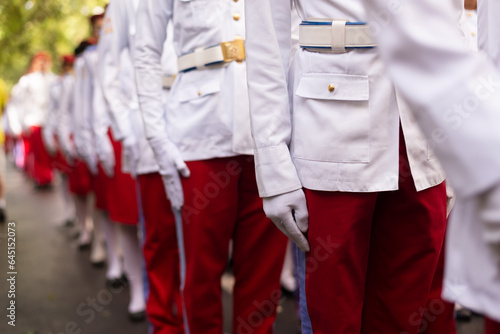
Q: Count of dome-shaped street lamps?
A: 0